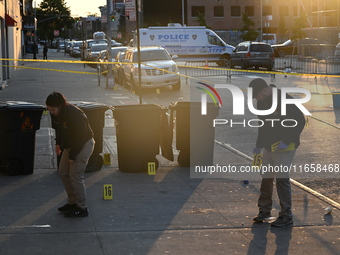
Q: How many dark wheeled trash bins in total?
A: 4